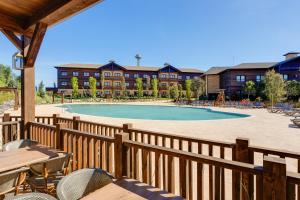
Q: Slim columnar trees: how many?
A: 5